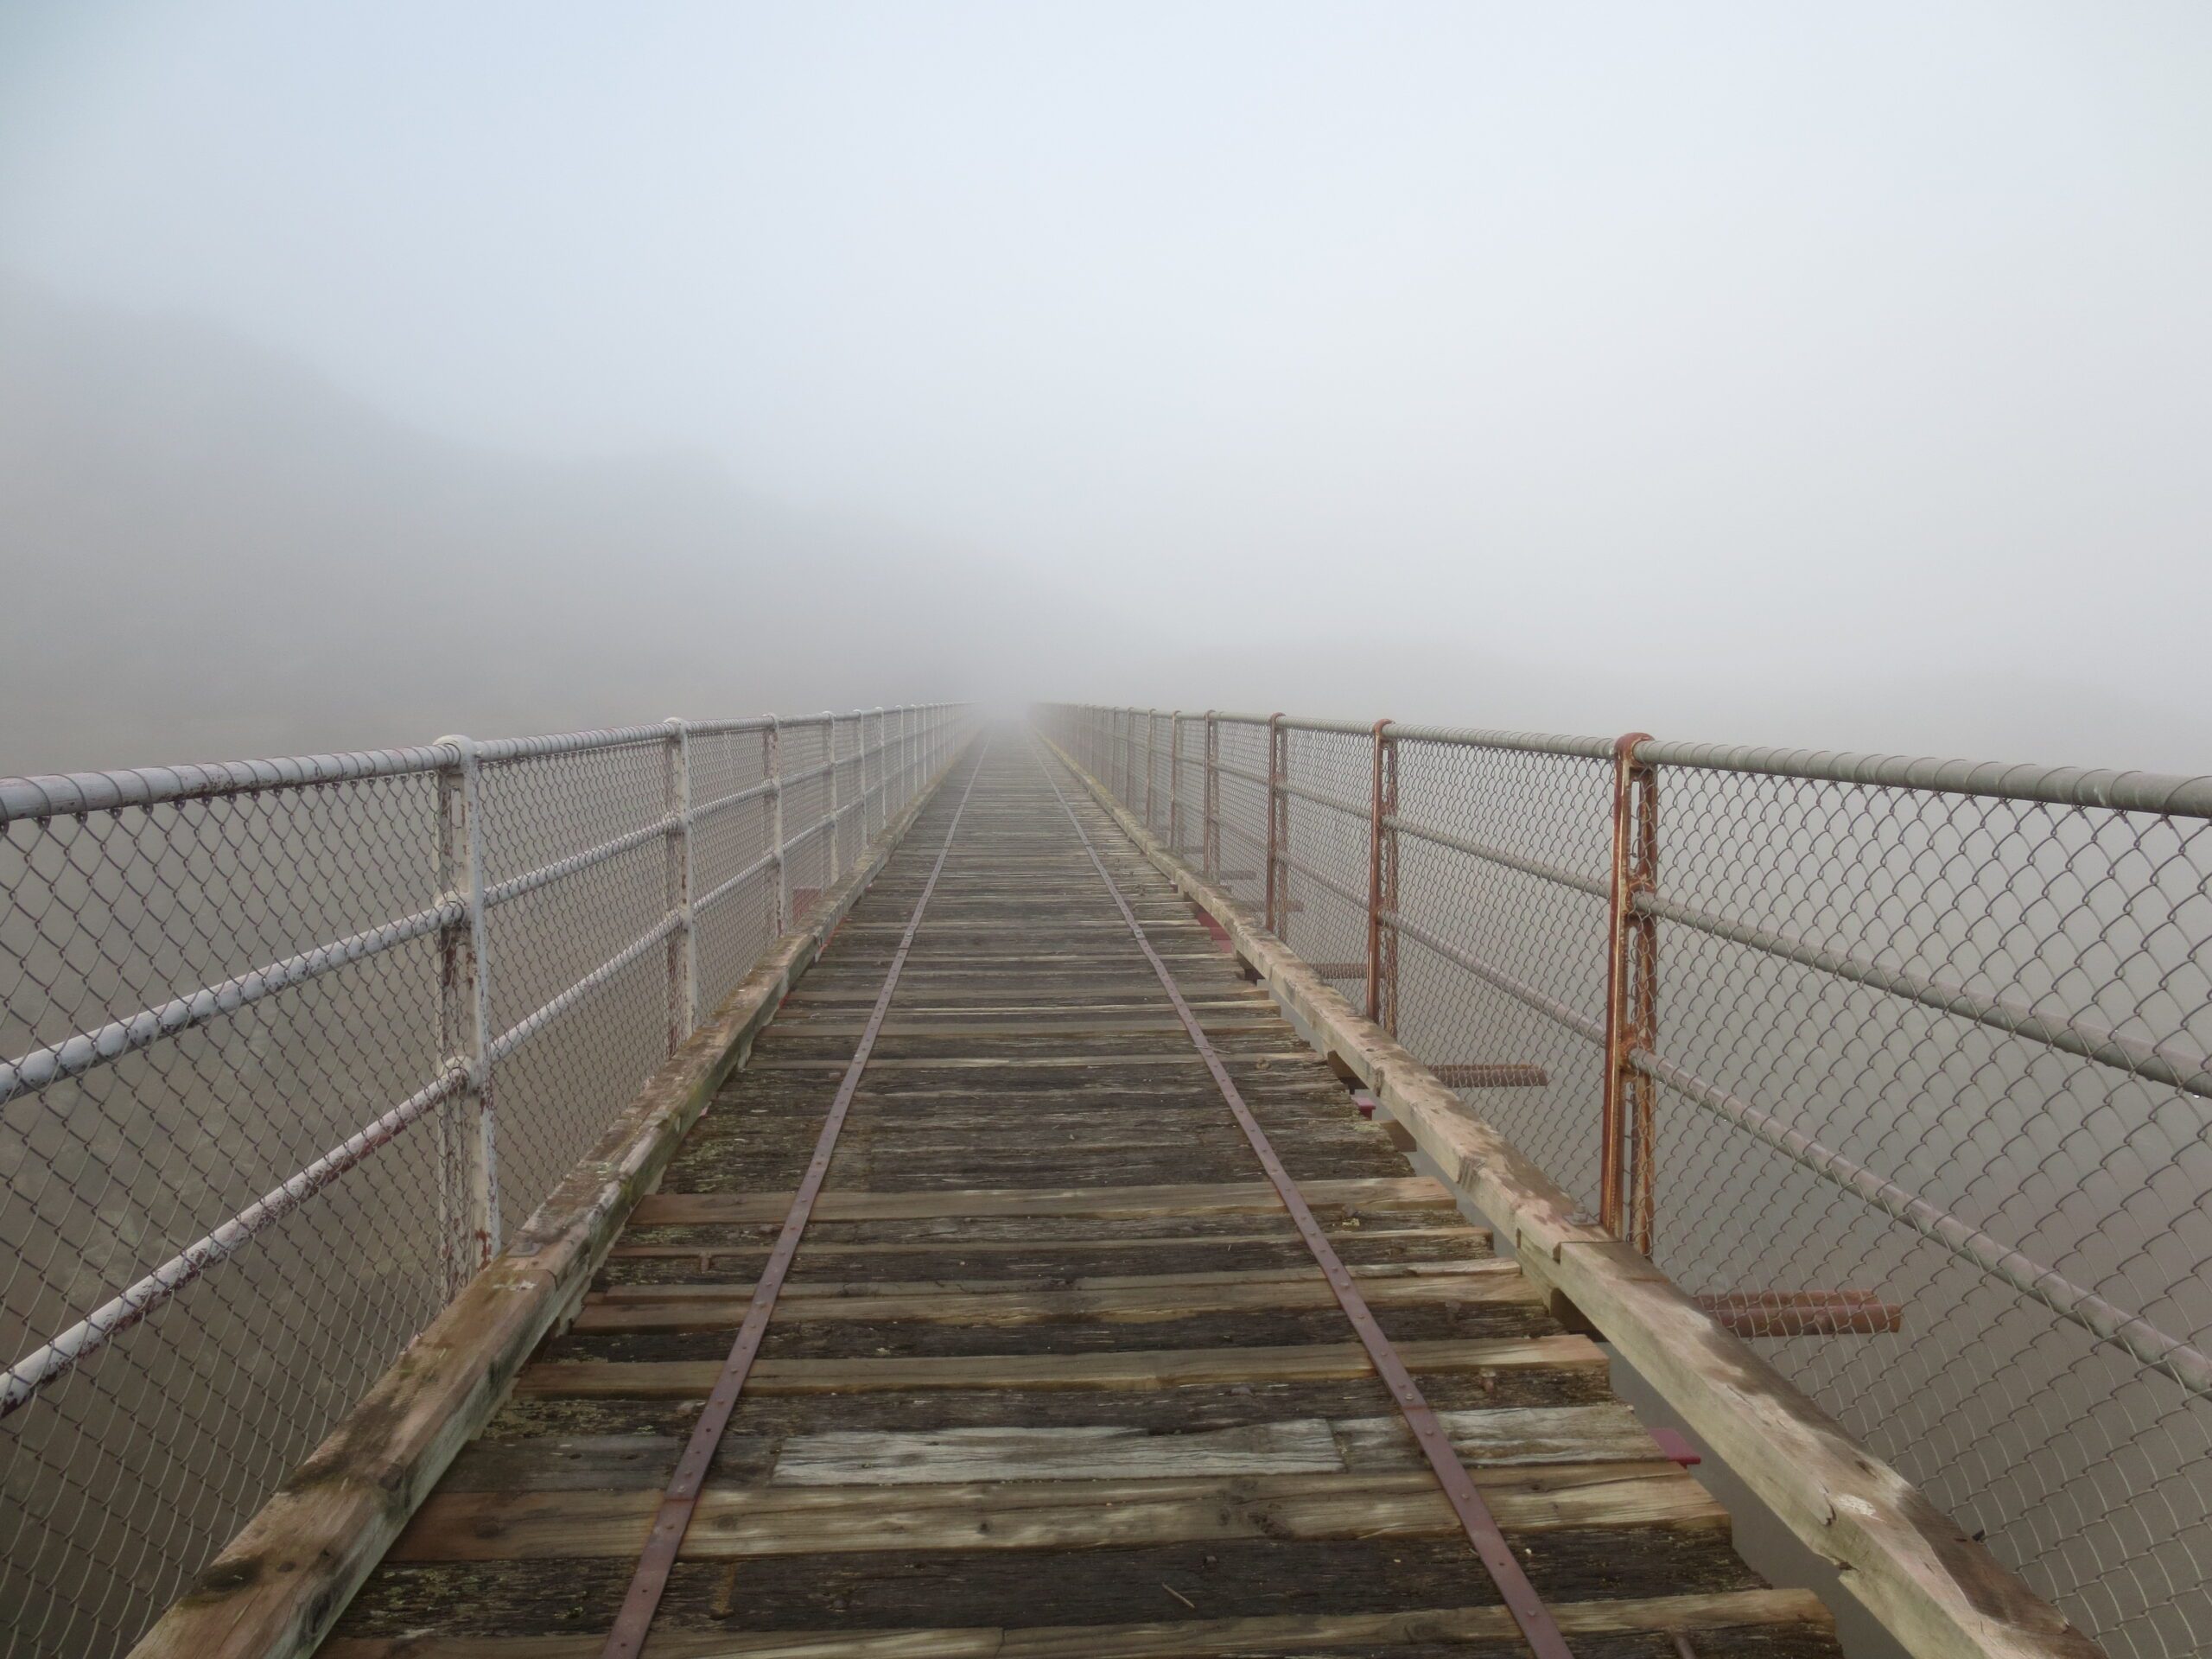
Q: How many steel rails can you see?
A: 2